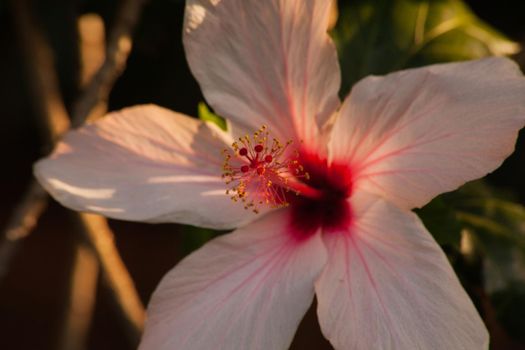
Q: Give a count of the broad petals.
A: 5